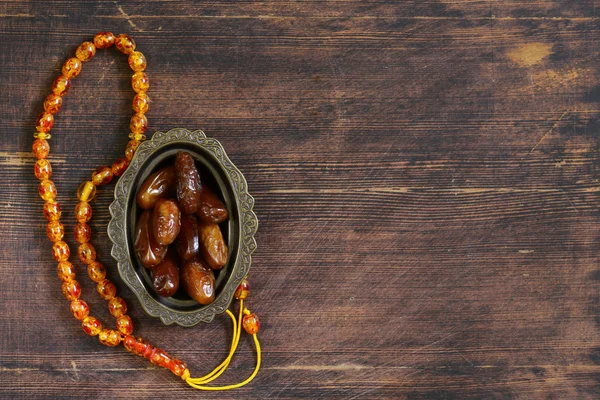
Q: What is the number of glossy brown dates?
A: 9